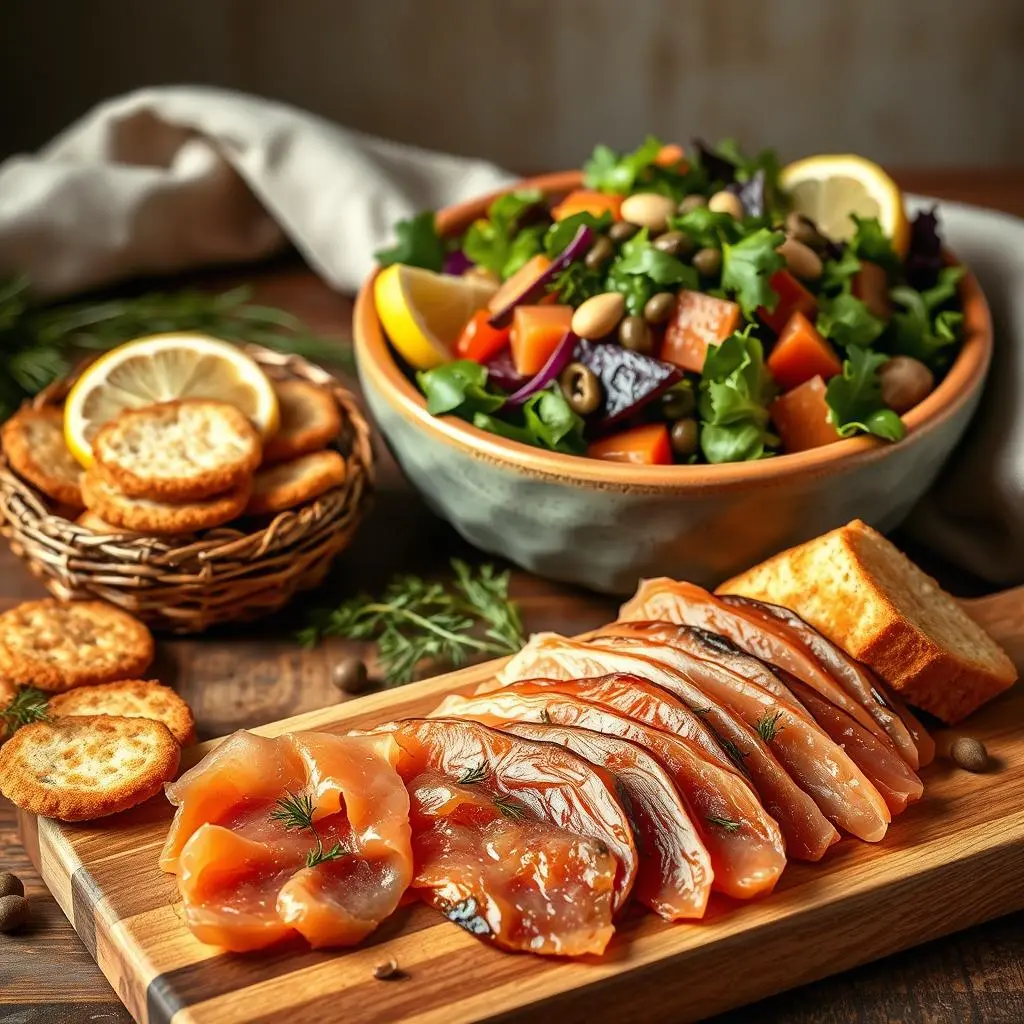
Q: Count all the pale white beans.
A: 3